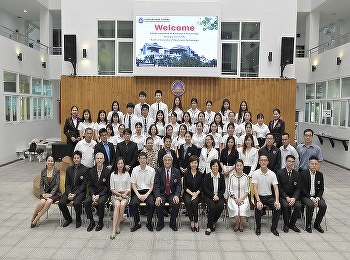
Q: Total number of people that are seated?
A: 12